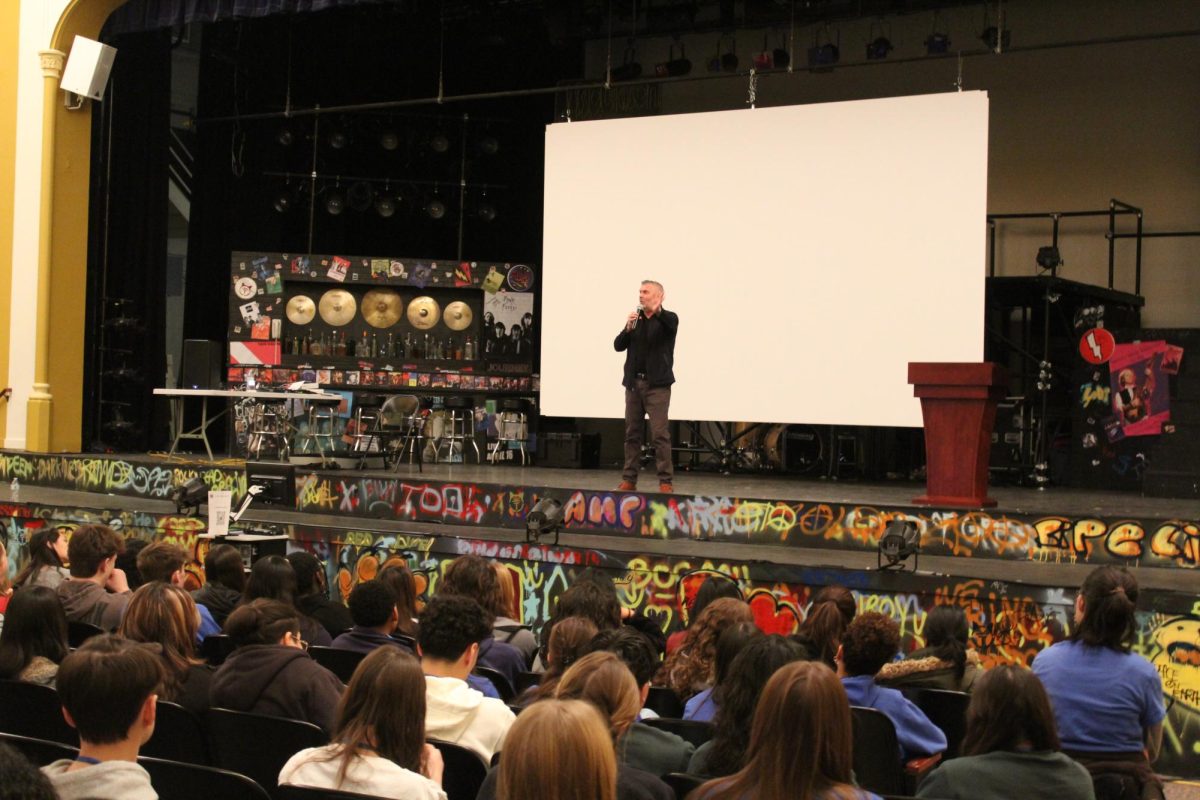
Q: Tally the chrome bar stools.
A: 6